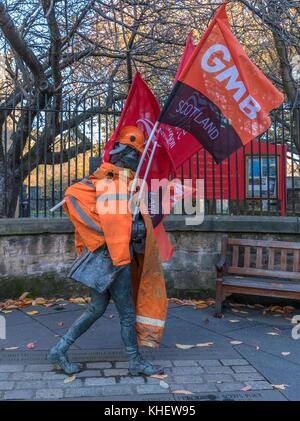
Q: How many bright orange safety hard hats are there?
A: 1